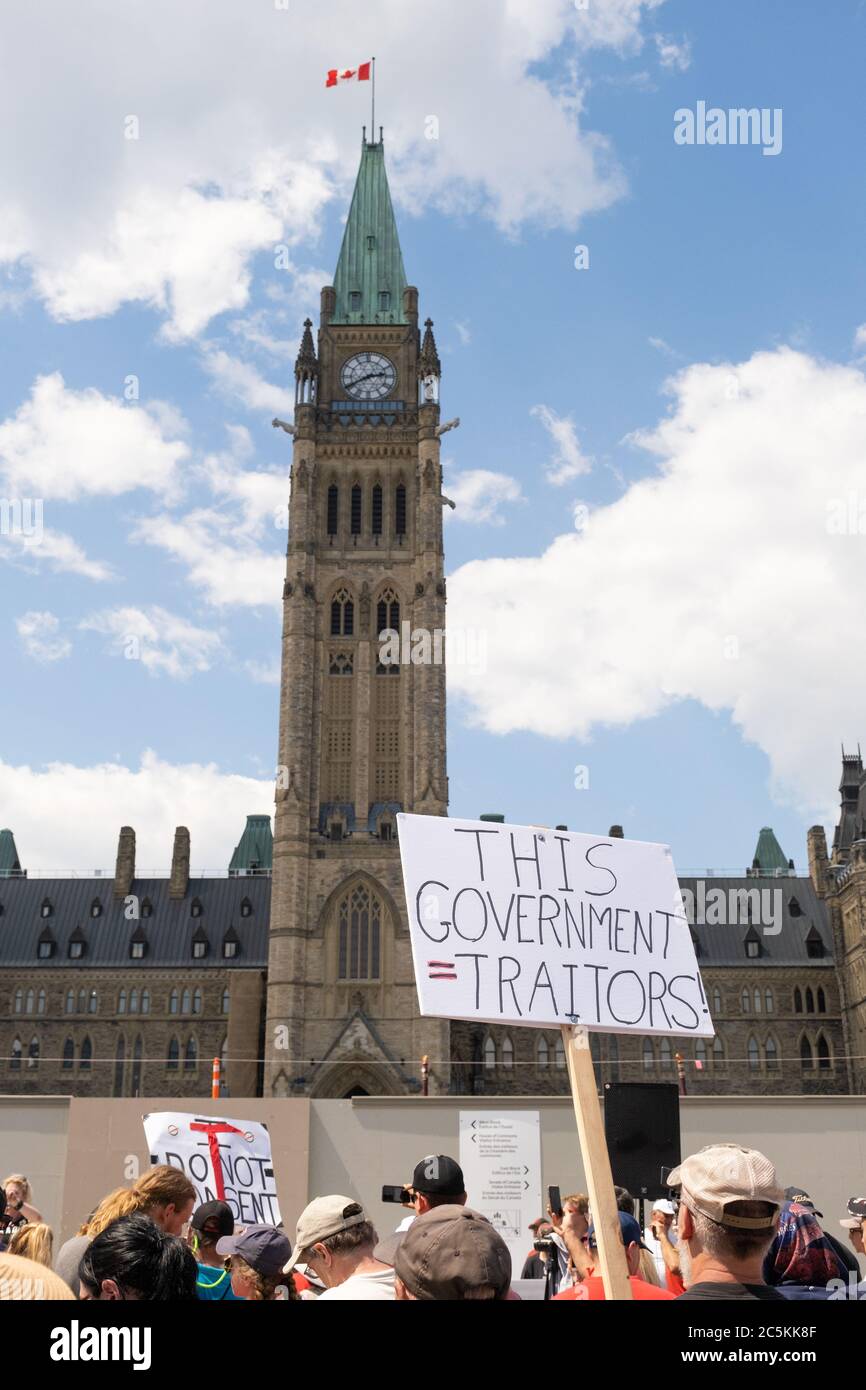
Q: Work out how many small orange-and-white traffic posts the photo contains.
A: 1